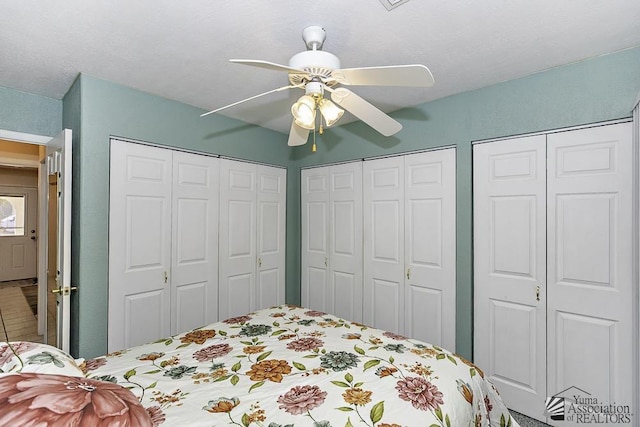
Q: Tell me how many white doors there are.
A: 12